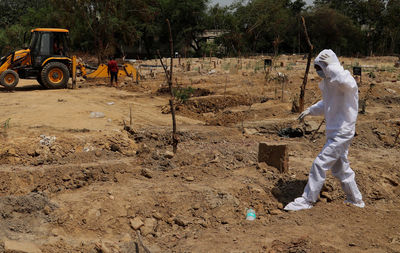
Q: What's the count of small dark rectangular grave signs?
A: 2